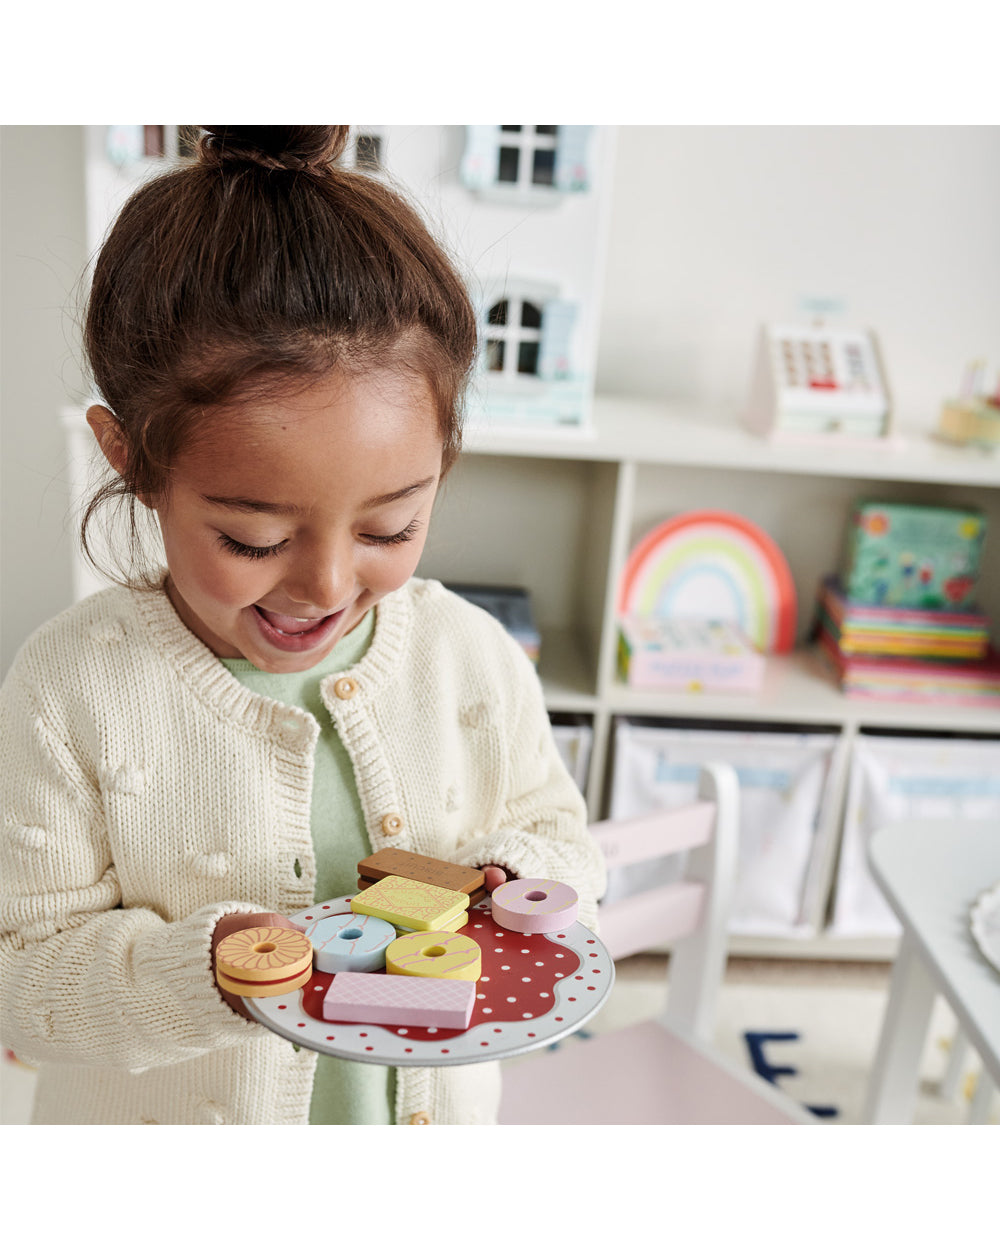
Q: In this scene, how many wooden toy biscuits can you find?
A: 7